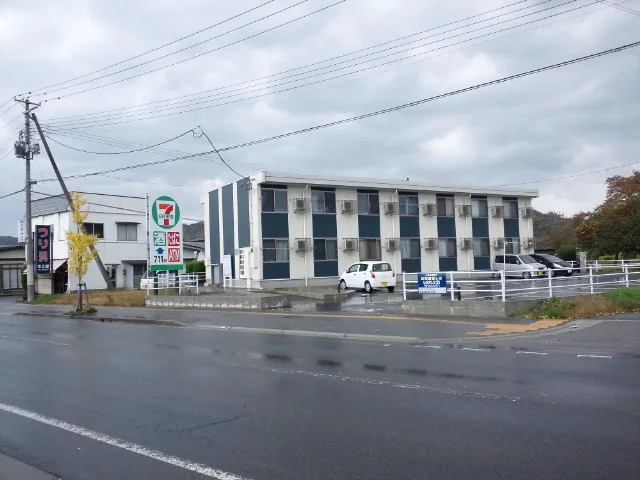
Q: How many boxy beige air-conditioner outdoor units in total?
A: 14